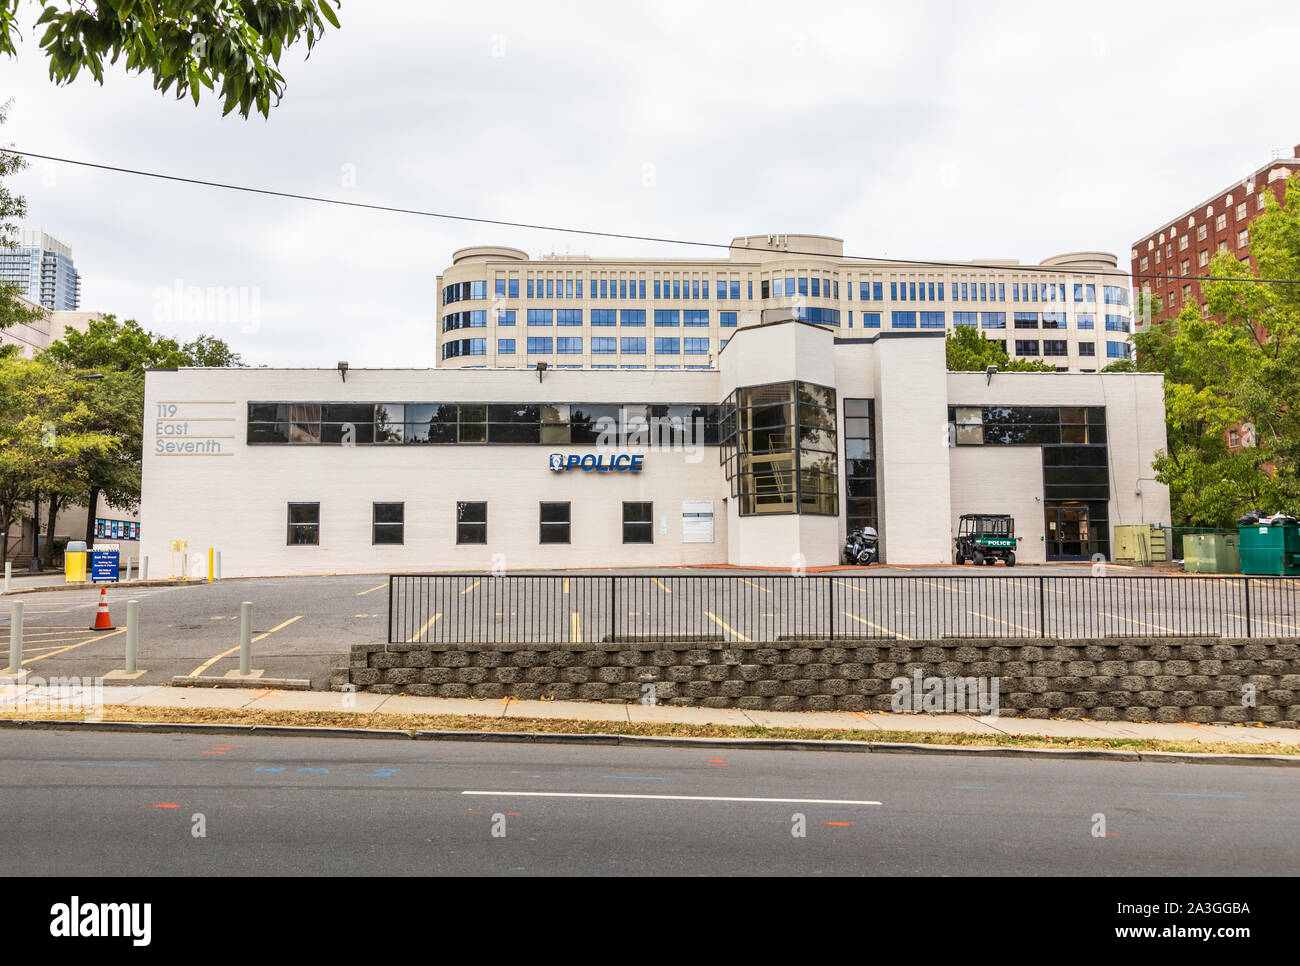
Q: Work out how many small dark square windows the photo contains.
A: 5